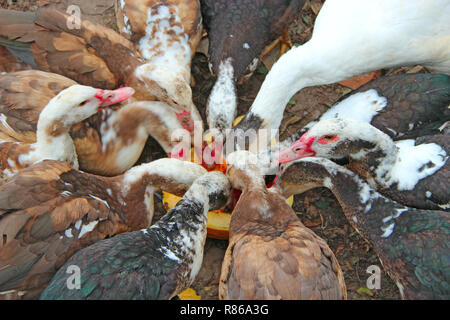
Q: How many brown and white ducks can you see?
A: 6